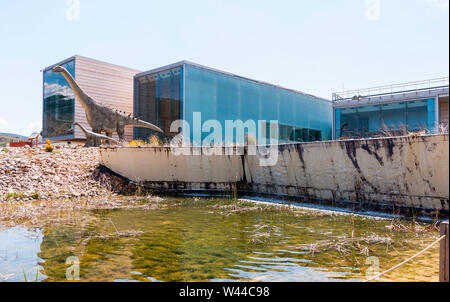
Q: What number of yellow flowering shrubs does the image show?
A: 2